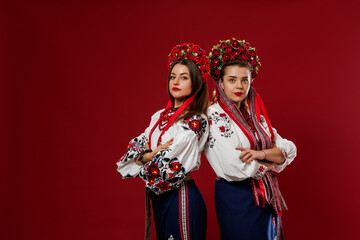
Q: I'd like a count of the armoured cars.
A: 0